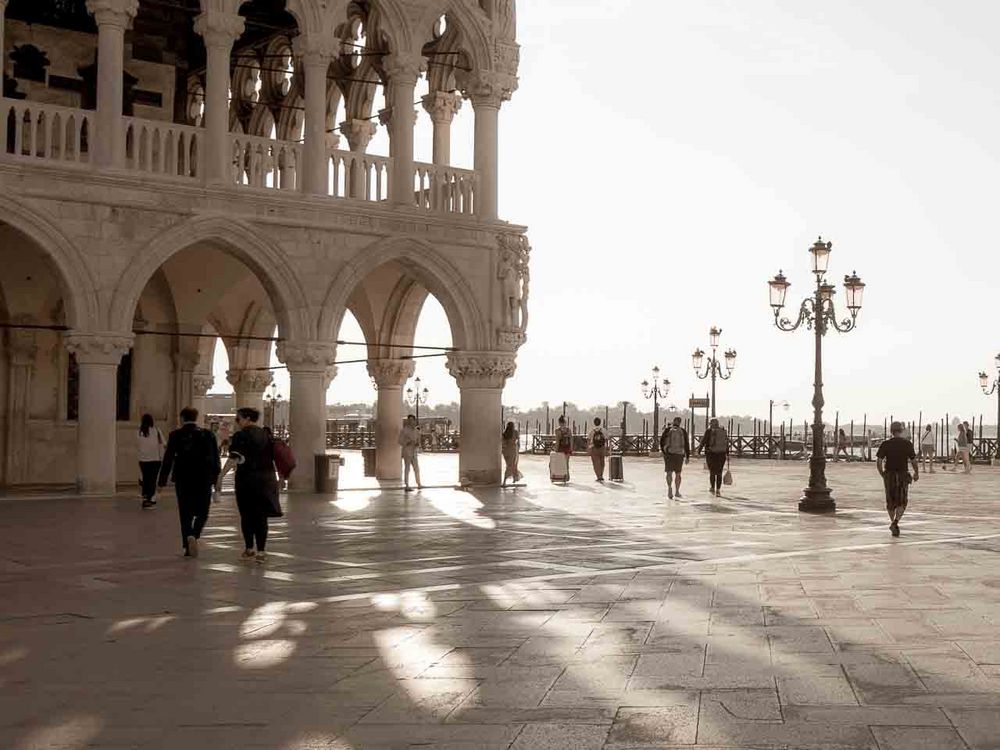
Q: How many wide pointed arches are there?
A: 3